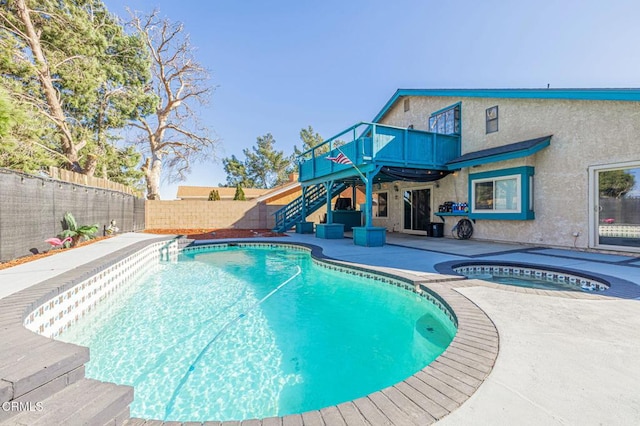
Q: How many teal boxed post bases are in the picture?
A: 3